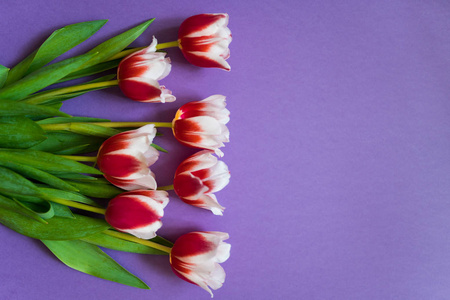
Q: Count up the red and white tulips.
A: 7